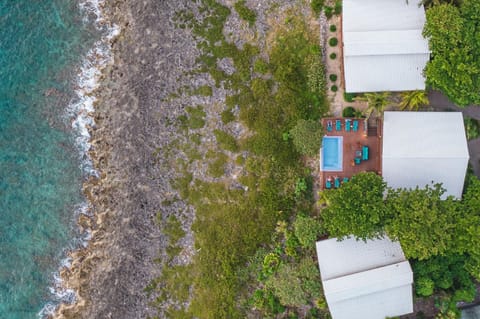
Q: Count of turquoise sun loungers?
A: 7